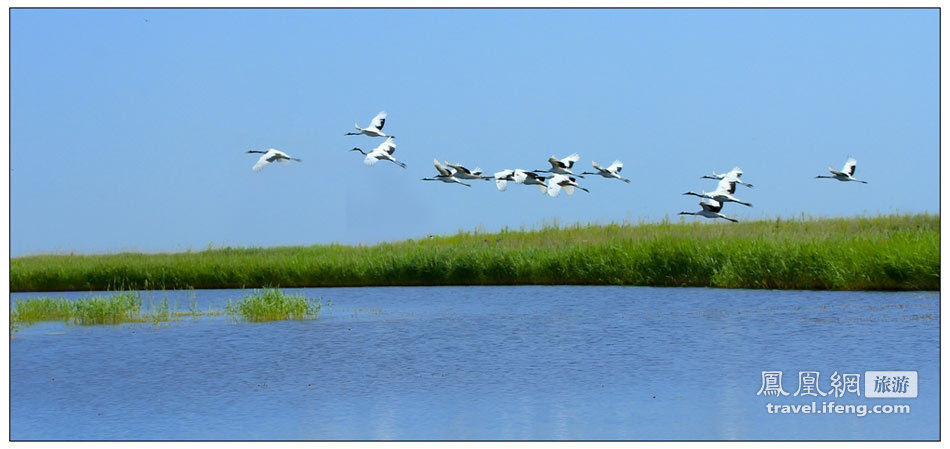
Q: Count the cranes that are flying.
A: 14